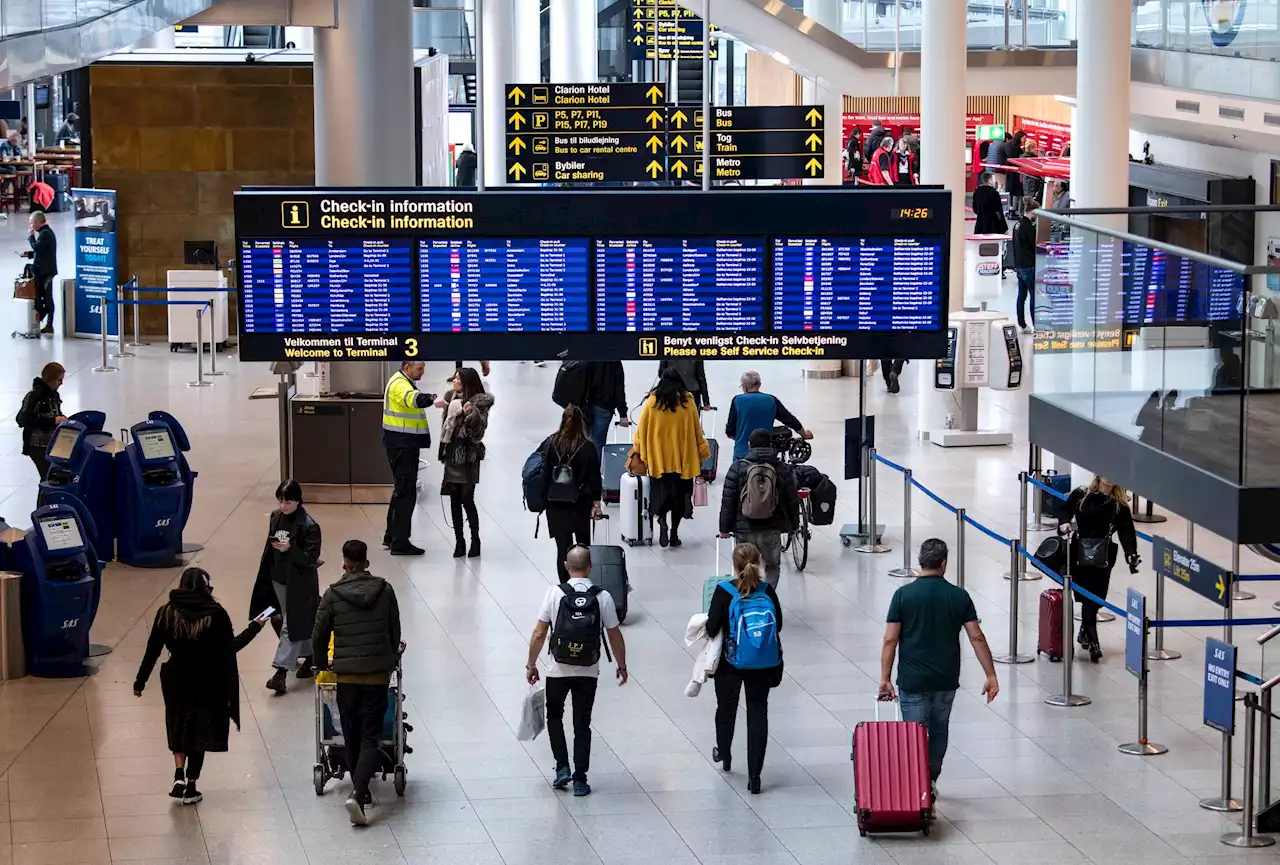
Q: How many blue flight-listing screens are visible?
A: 4